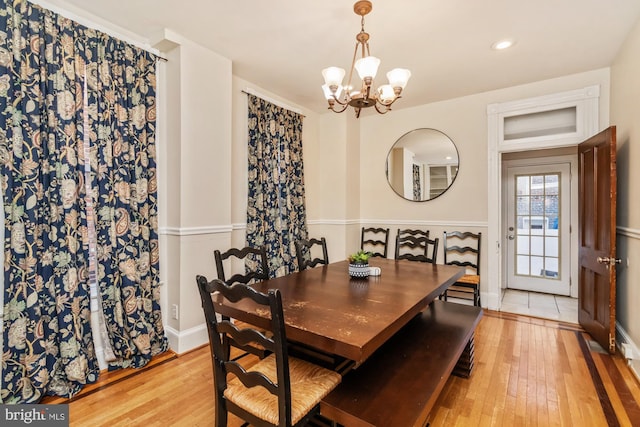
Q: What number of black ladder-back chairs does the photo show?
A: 7